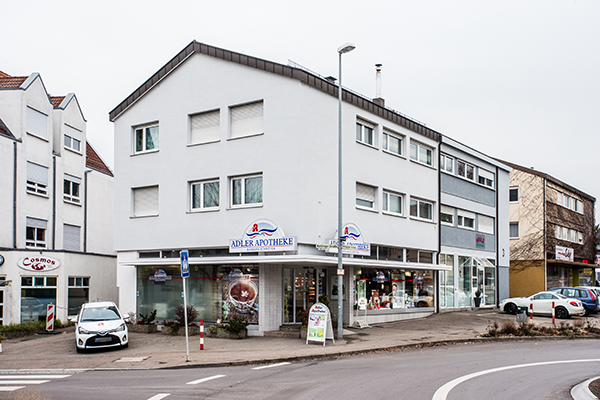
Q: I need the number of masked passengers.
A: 0